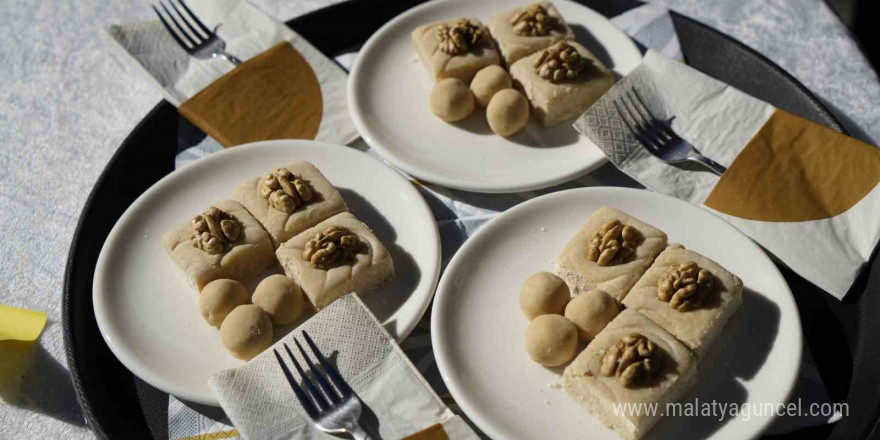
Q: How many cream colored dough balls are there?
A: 9